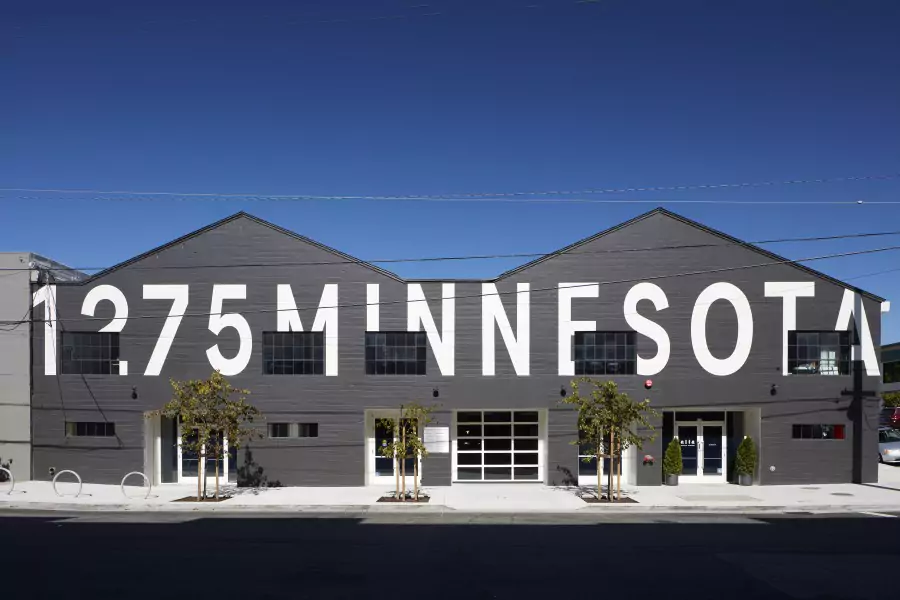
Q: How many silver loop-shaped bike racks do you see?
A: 3